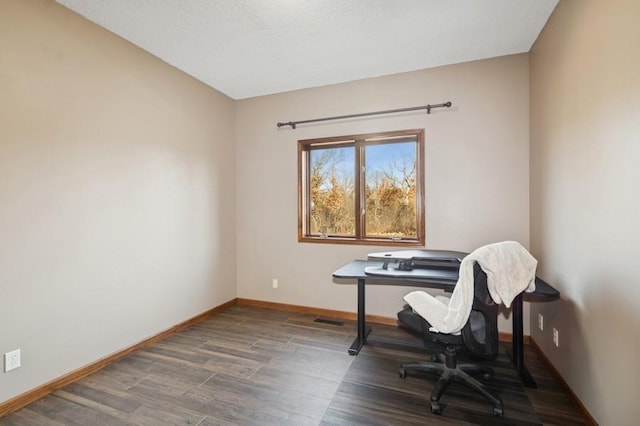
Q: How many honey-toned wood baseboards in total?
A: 3